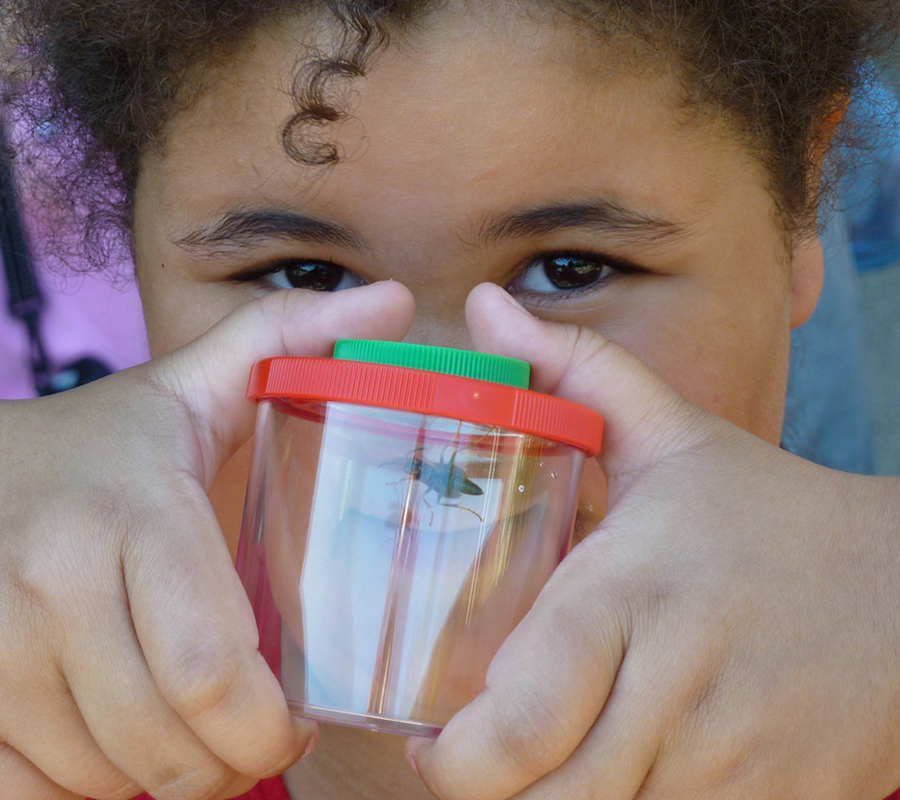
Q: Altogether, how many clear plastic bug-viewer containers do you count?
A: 1